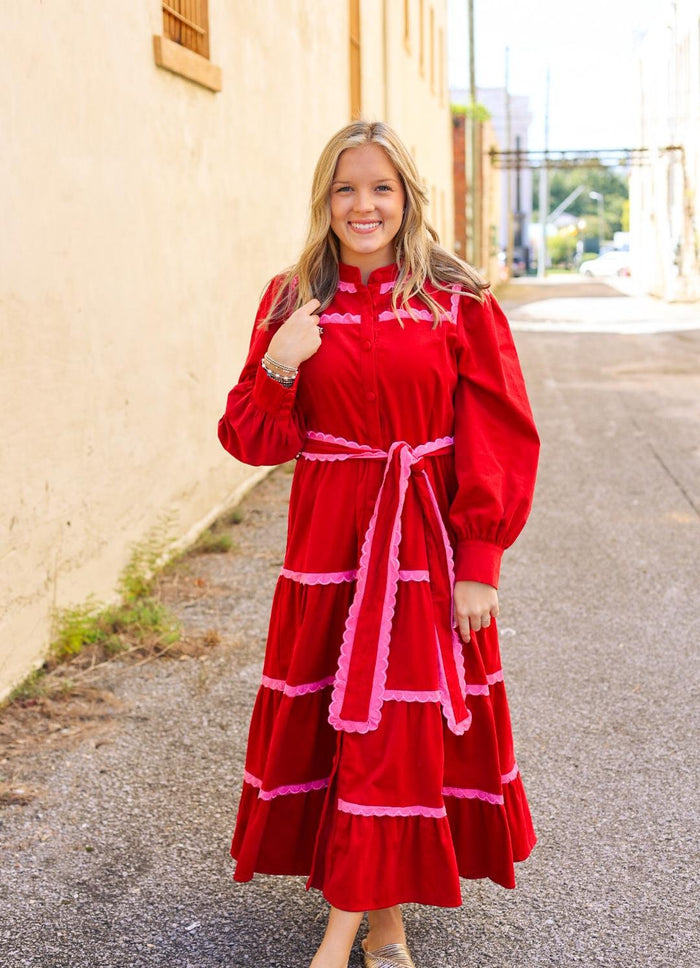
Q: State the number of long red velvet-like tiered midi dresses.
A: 1